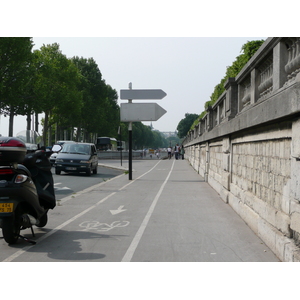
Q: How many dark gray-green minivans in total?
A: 1